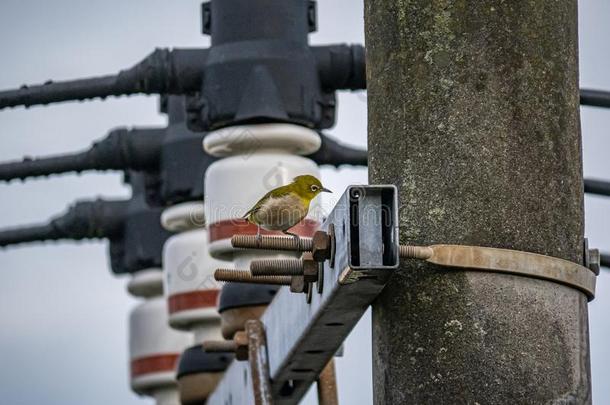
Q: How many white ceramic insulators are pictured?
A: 3